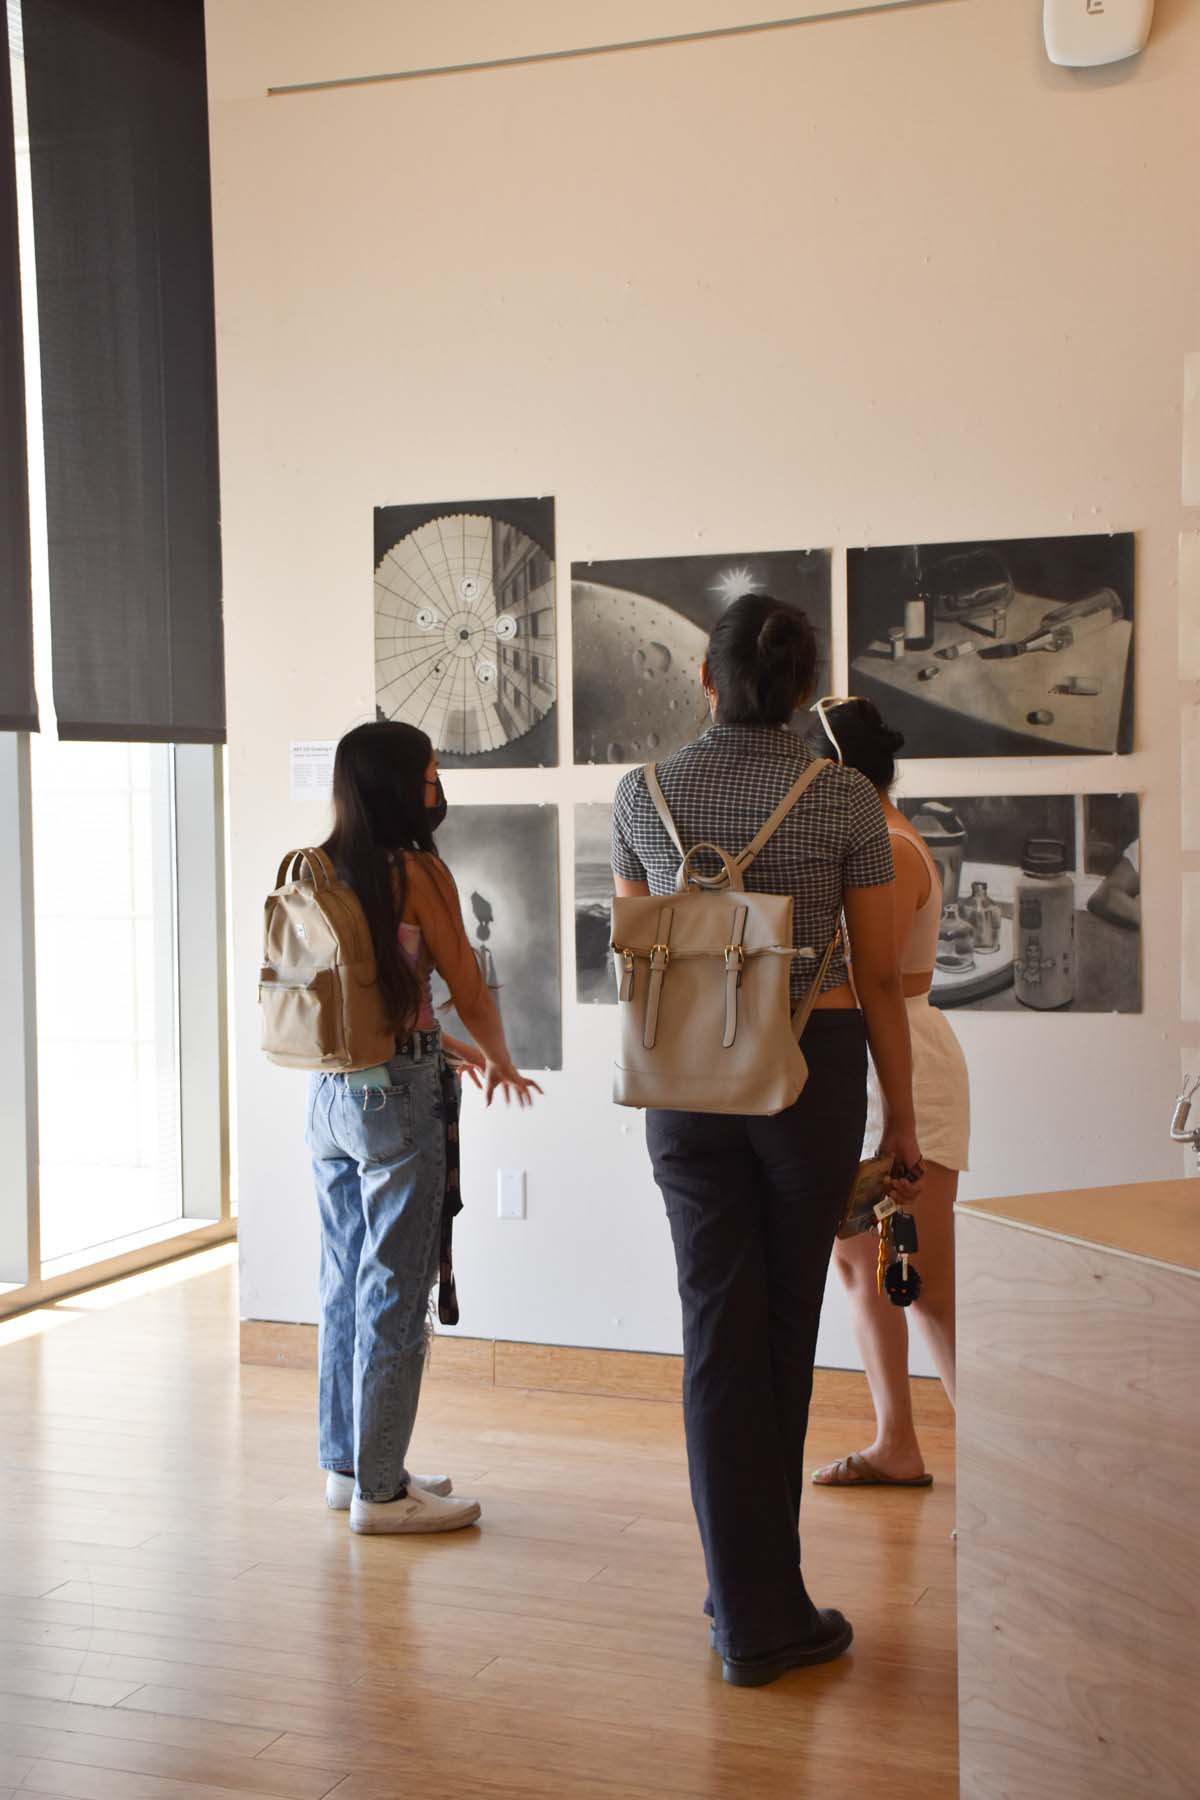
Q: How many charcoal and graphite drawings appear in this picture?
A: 6